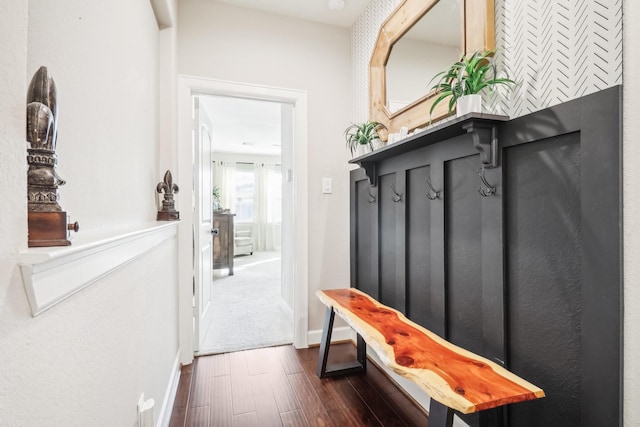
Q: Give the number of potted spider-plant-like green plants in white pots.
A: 2